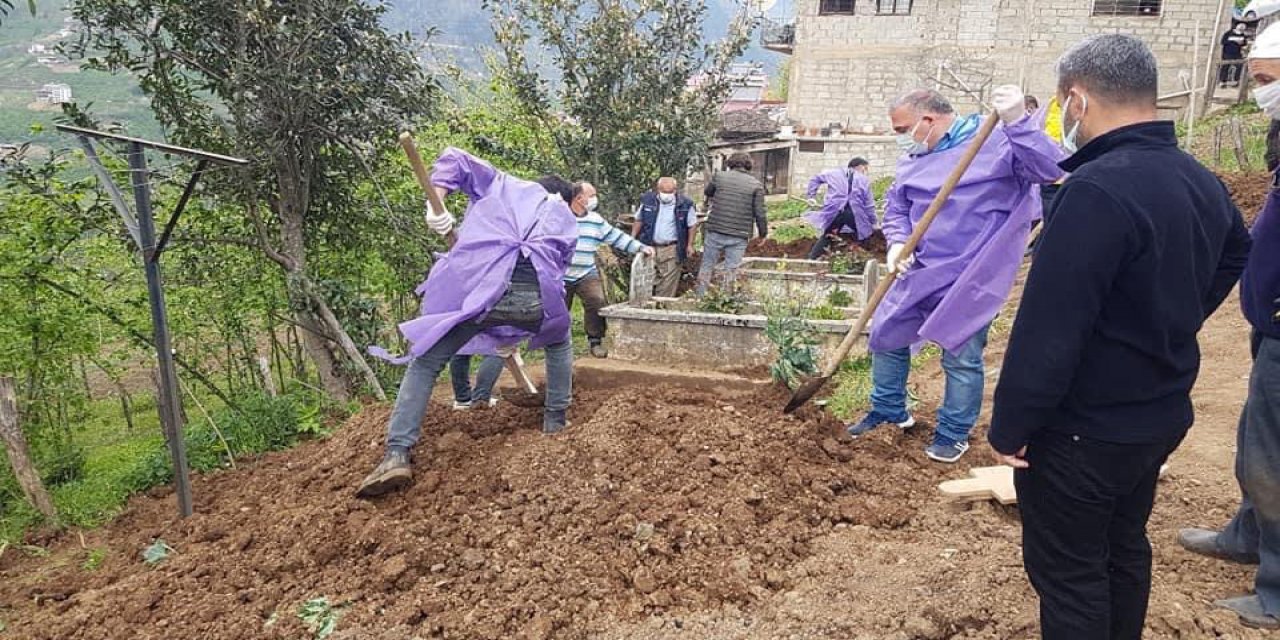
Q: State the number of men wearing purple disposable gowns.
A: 3